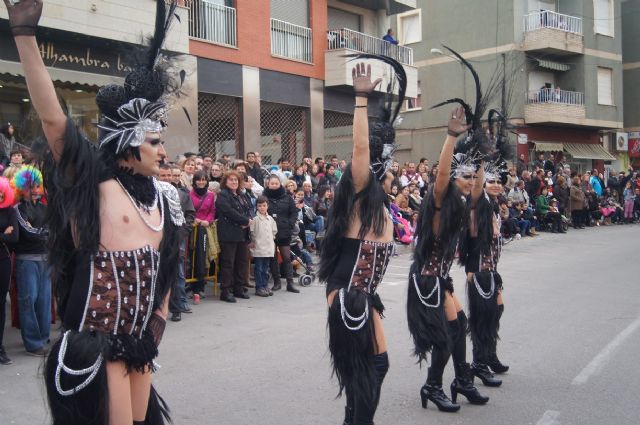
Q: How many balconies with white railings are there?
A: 5